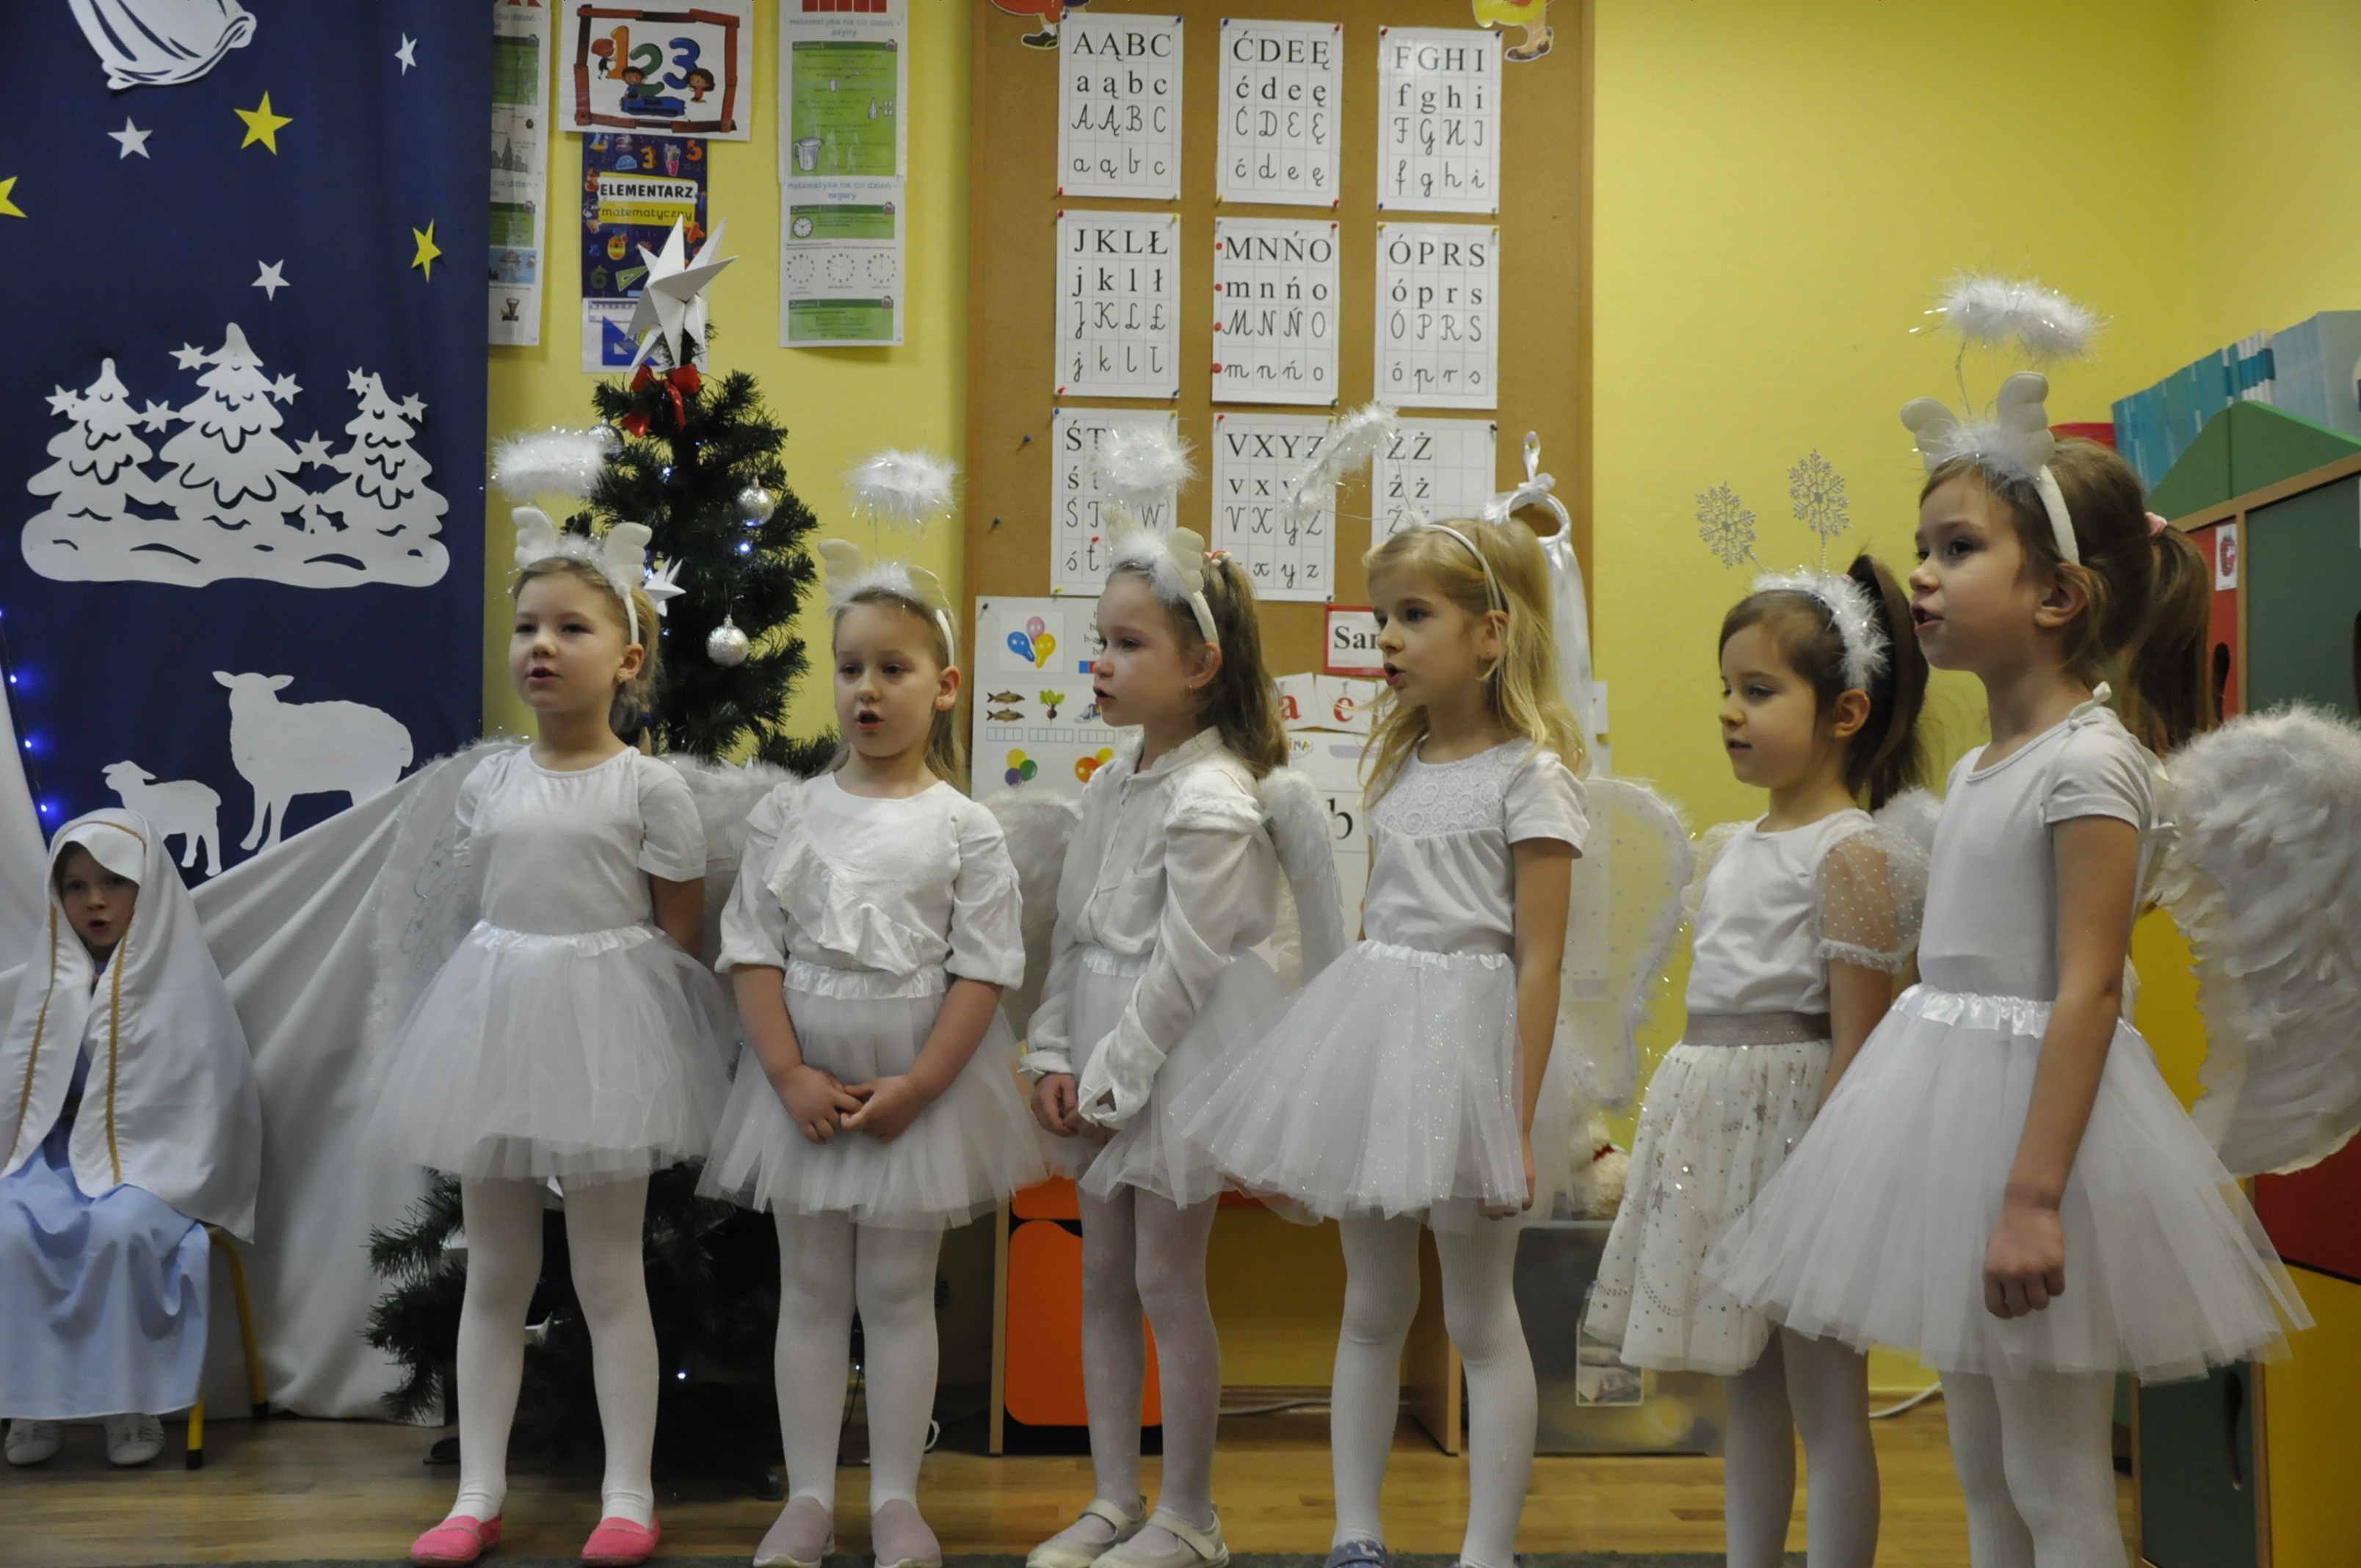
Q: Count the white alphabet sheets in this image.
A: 9